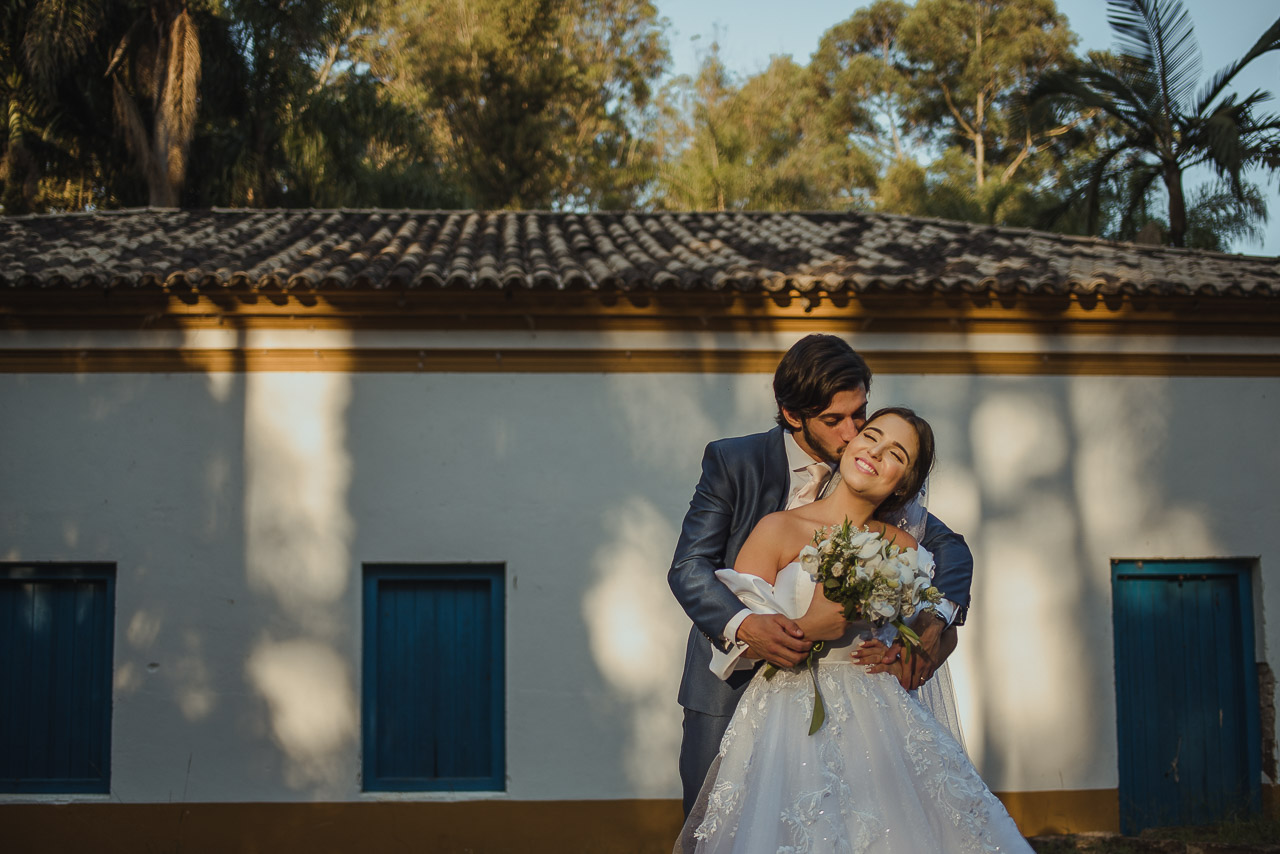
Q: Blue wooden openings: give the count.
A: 3